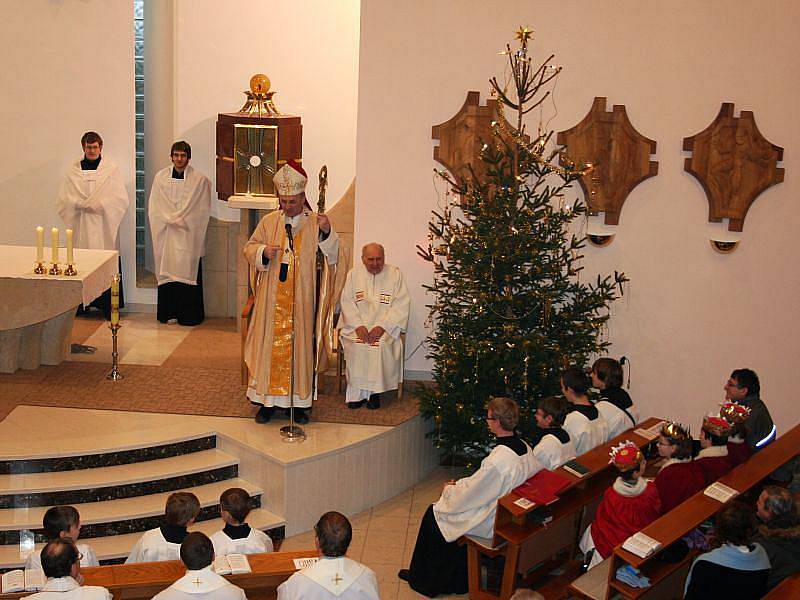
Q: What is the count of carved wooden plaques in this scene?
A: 3